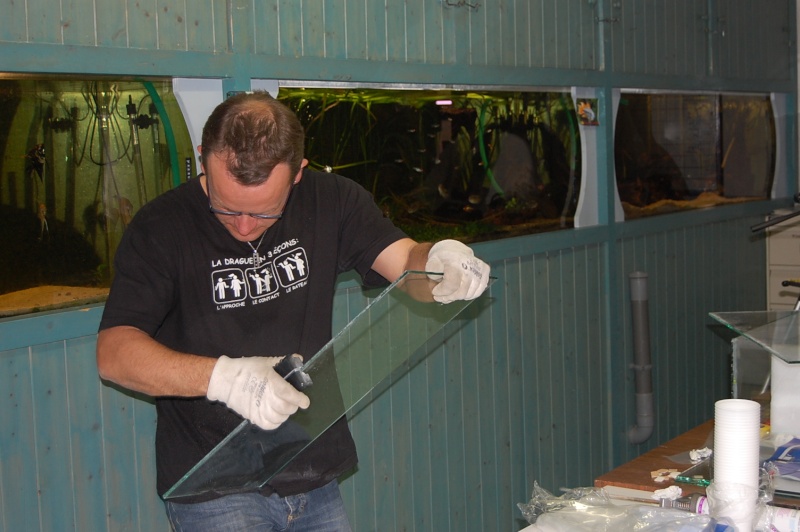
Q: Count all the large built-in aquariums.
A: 3